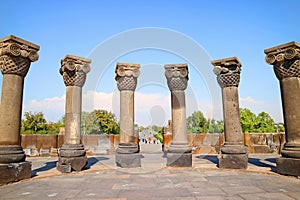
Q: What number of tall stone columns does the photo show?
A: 6